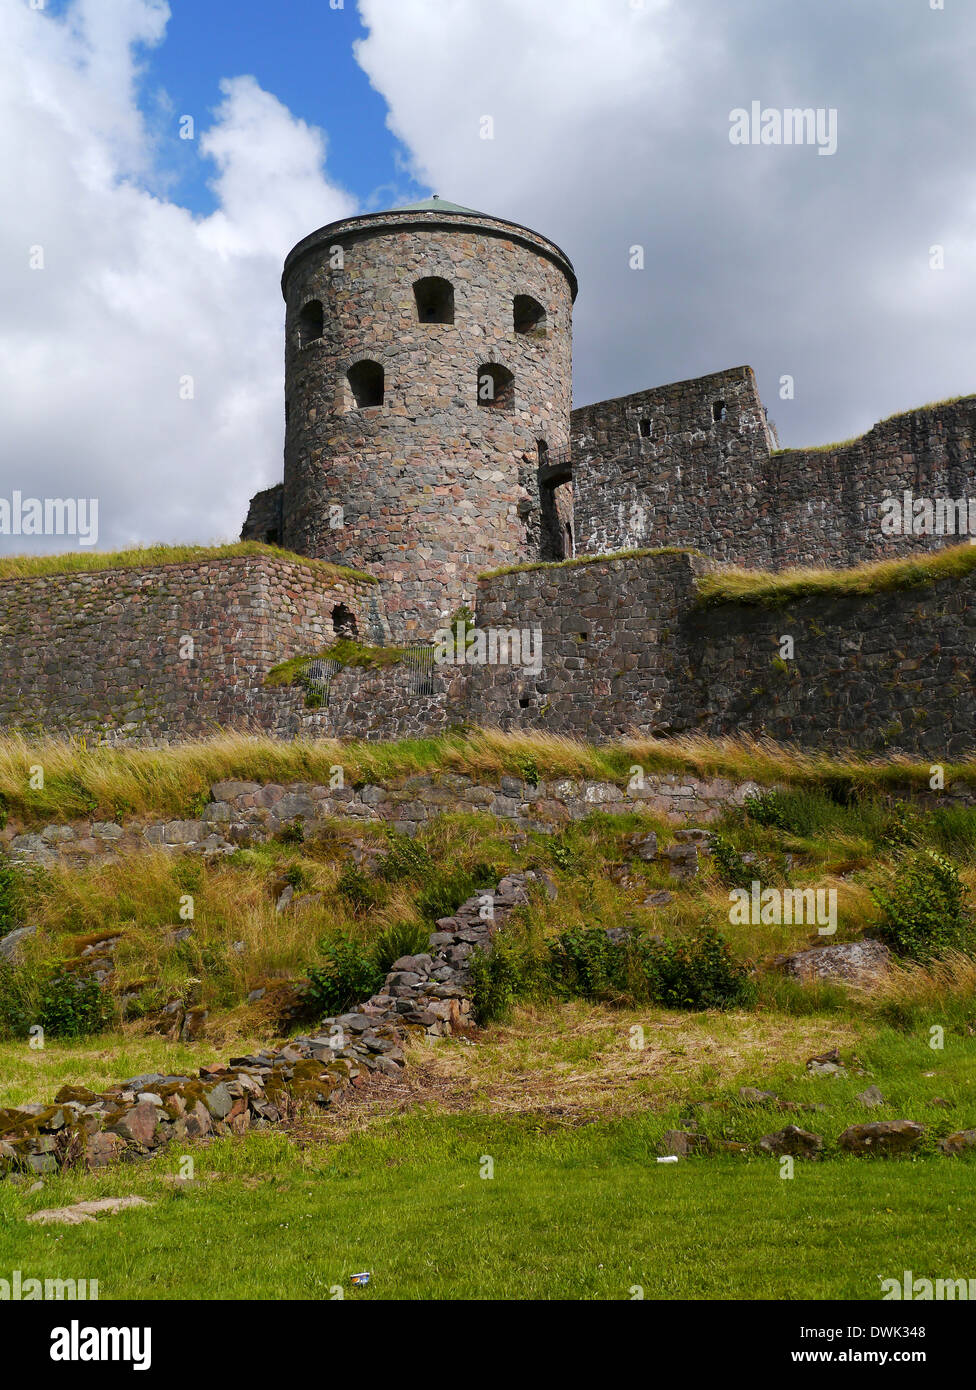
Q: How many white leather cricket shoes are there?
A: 0